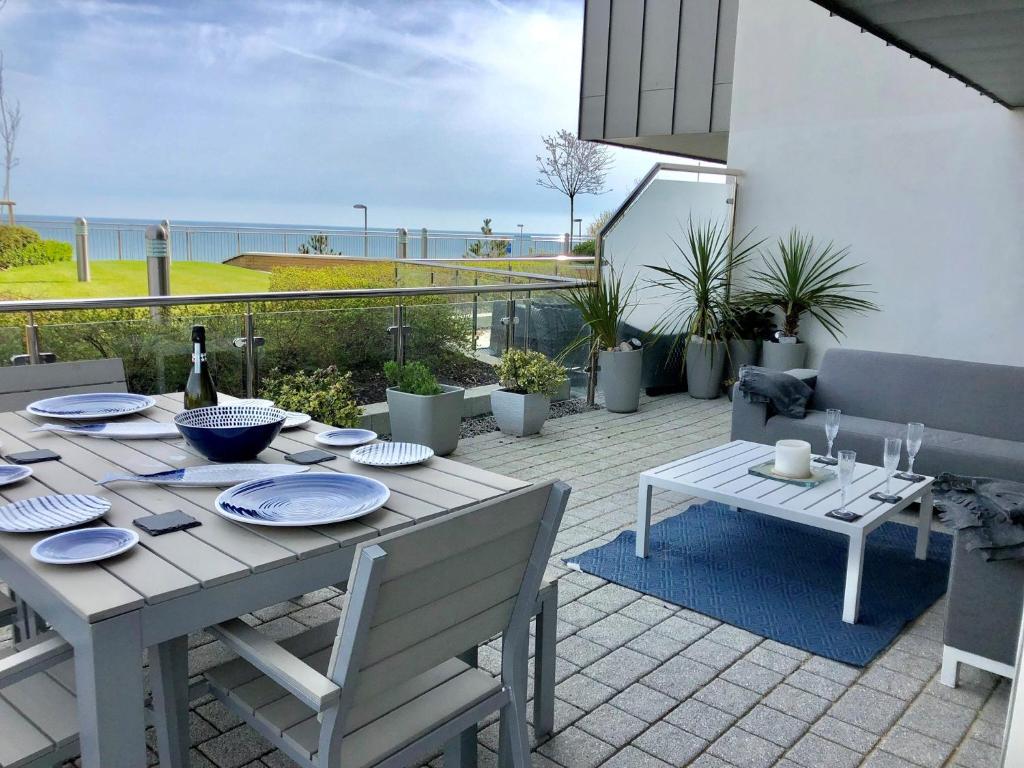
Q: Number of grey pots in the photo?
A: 6